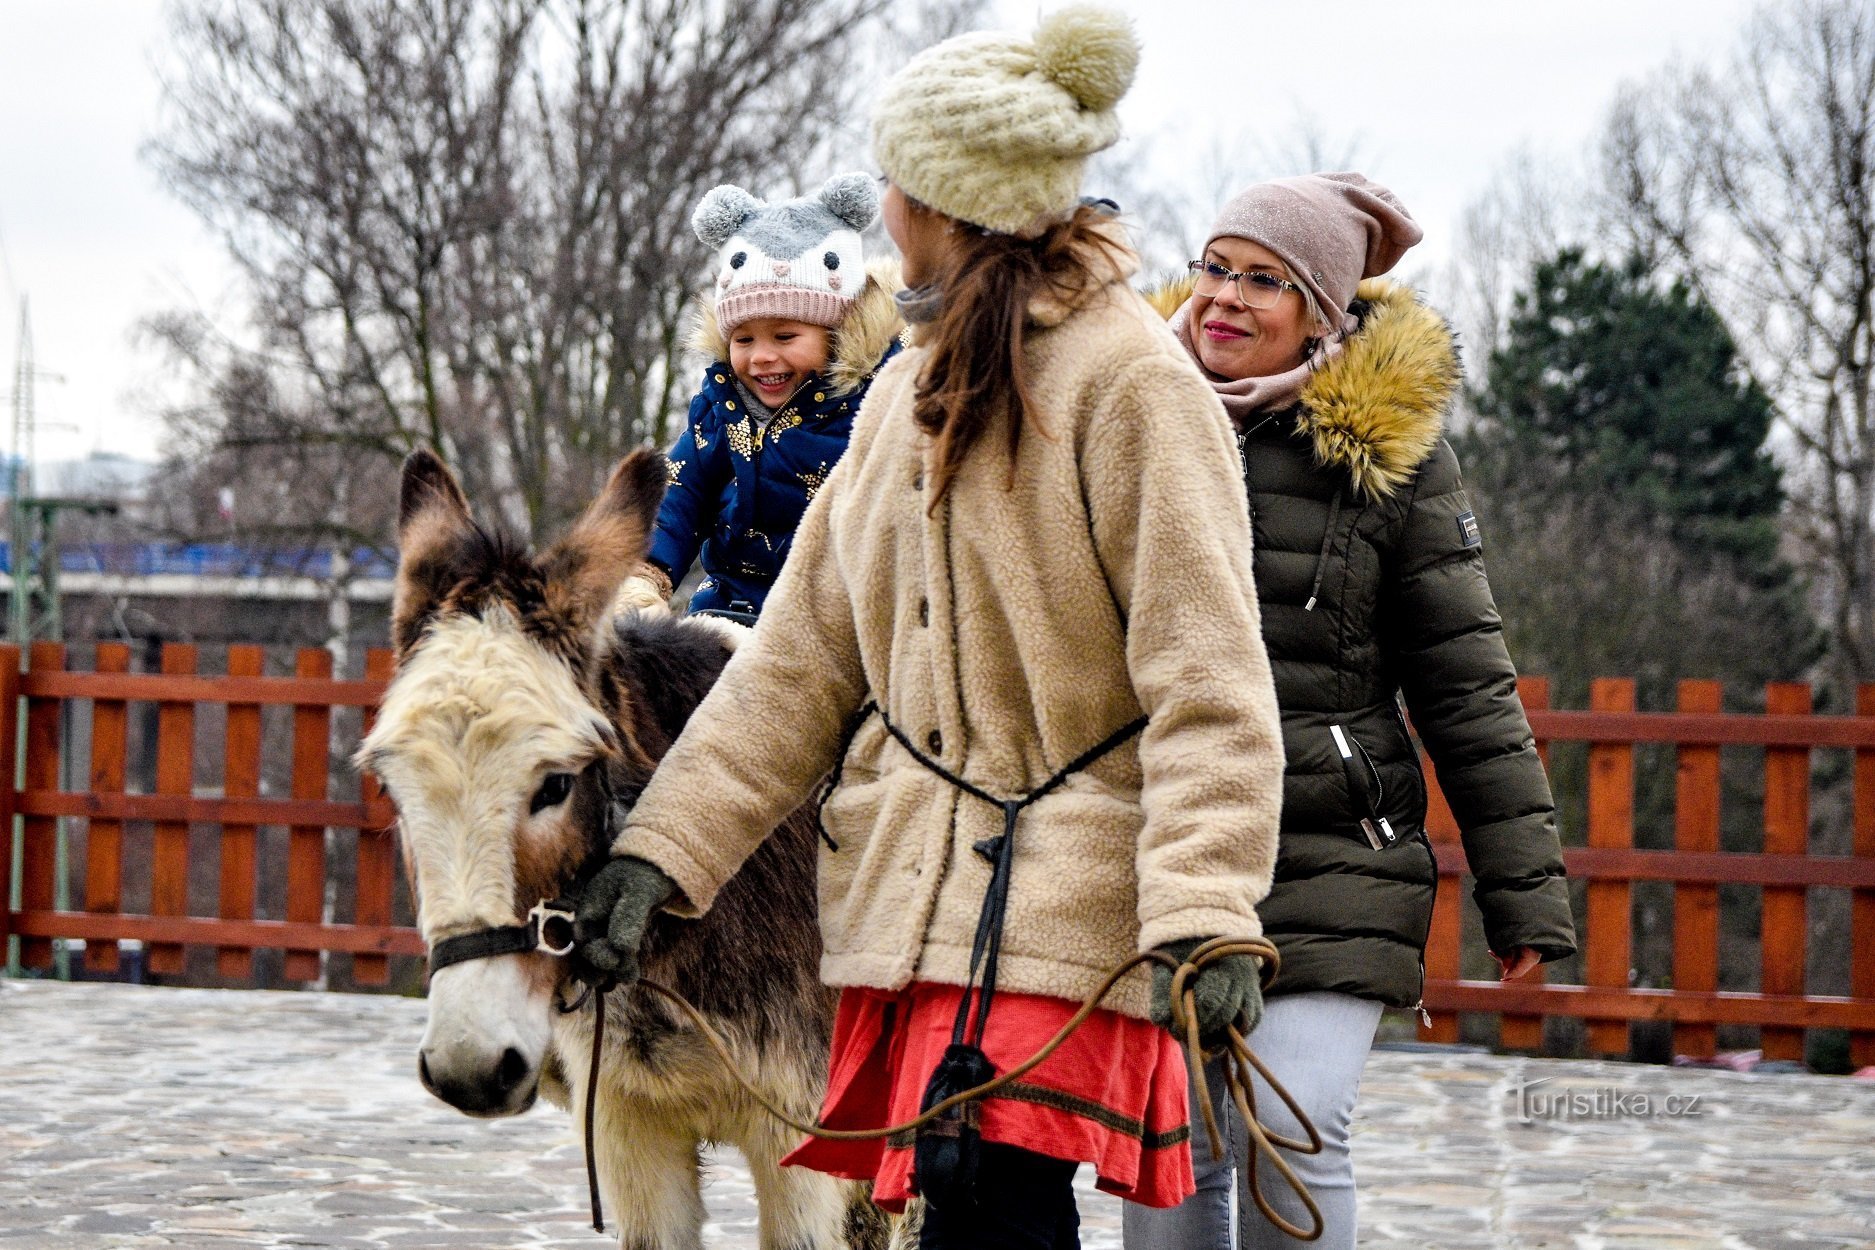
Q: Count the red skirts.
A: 1